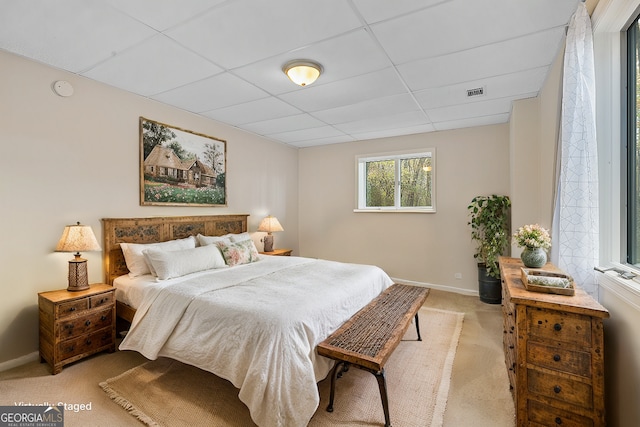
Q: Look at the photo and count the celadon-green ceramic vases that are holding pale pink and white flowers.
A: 1